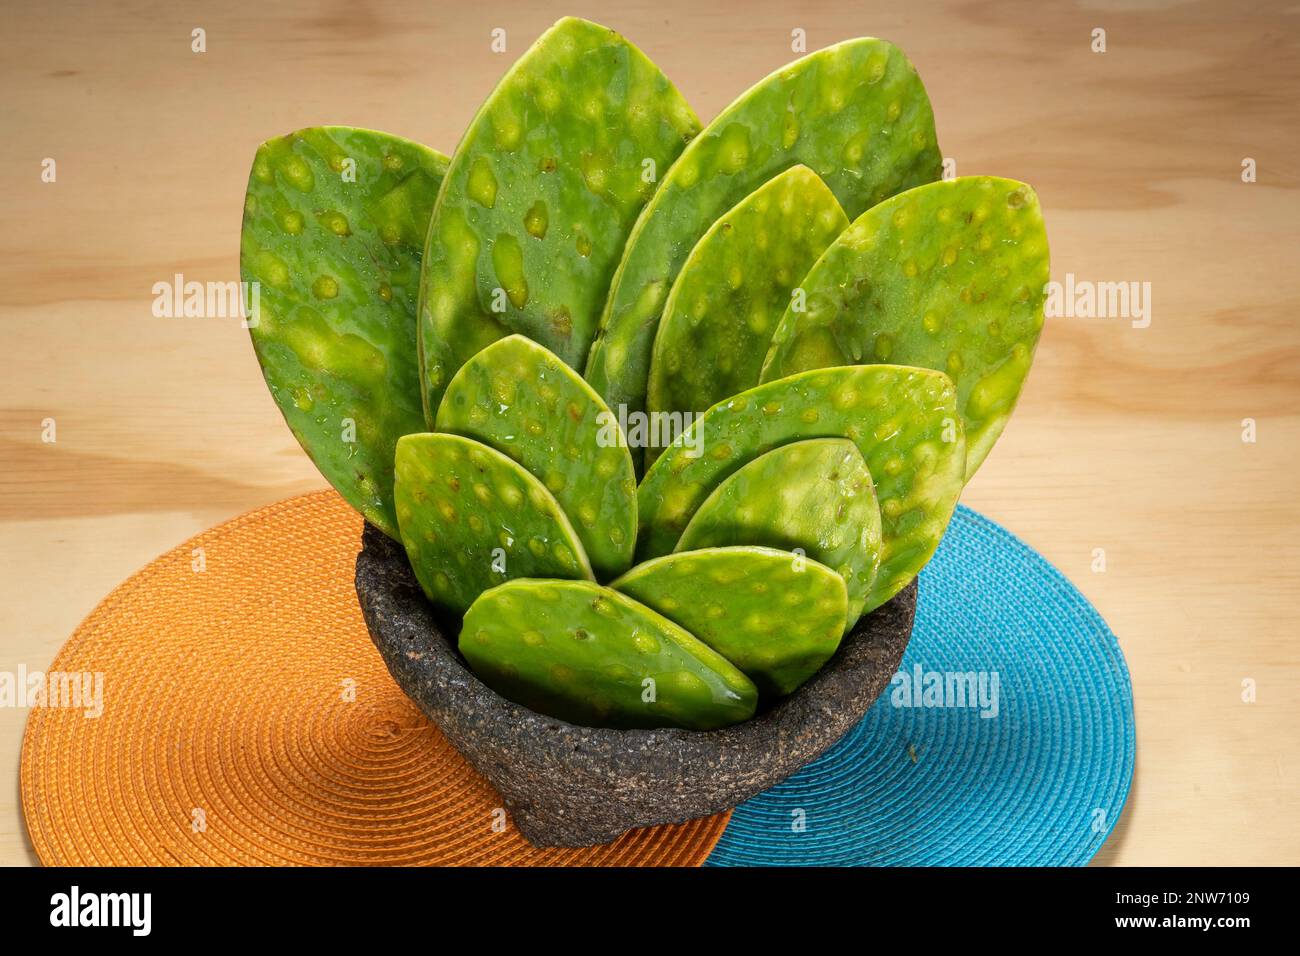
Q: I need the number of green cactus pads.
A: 11